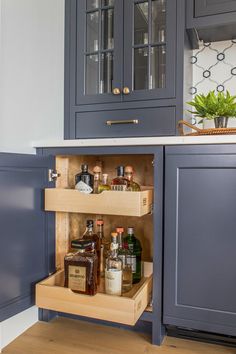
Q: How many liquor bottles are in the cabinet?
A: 11